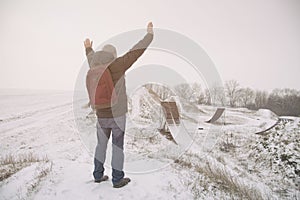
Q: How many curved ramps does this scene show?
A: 3